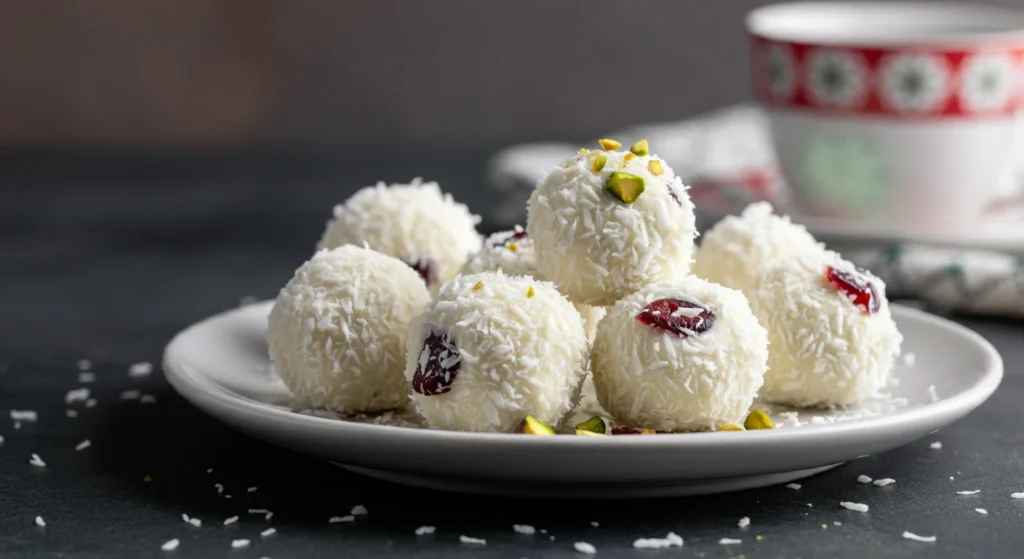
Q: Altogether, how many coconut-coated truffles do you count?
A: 8